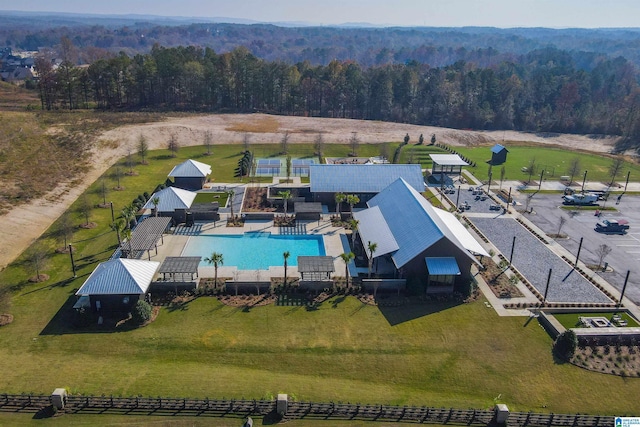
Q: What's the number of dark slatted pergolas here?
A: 5